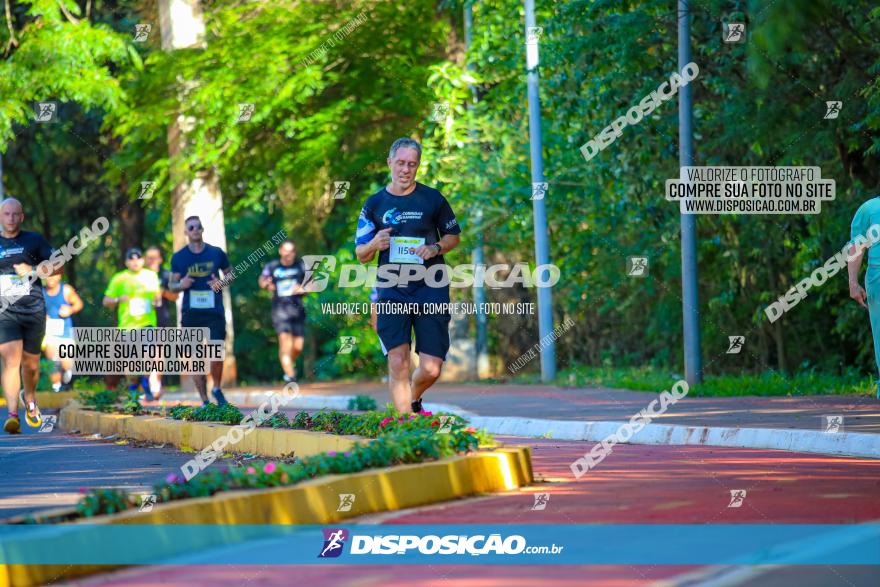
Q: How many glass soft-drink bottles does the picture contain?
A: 0